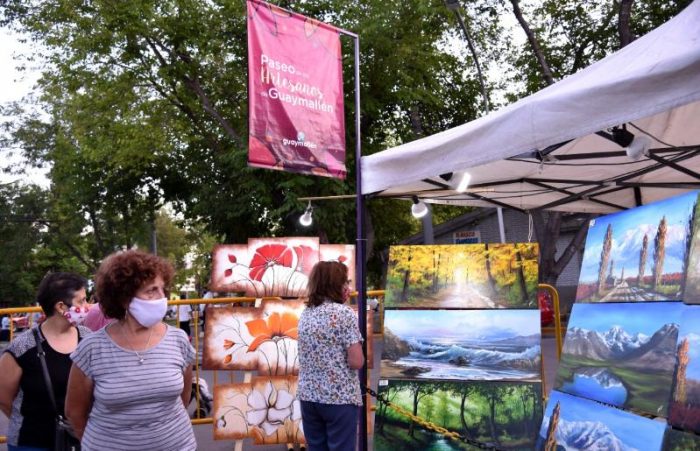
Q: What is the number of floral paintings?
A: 3